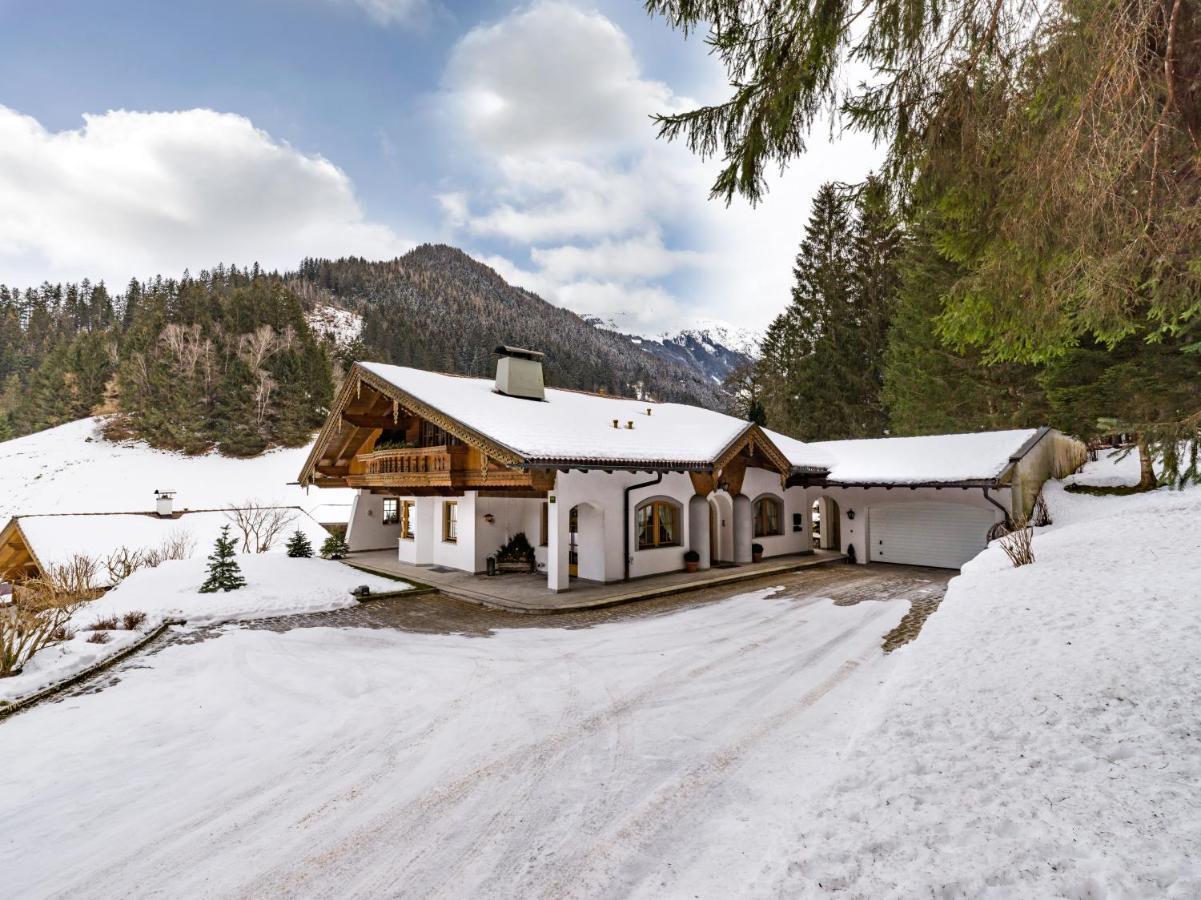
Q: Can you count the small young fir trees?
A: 3